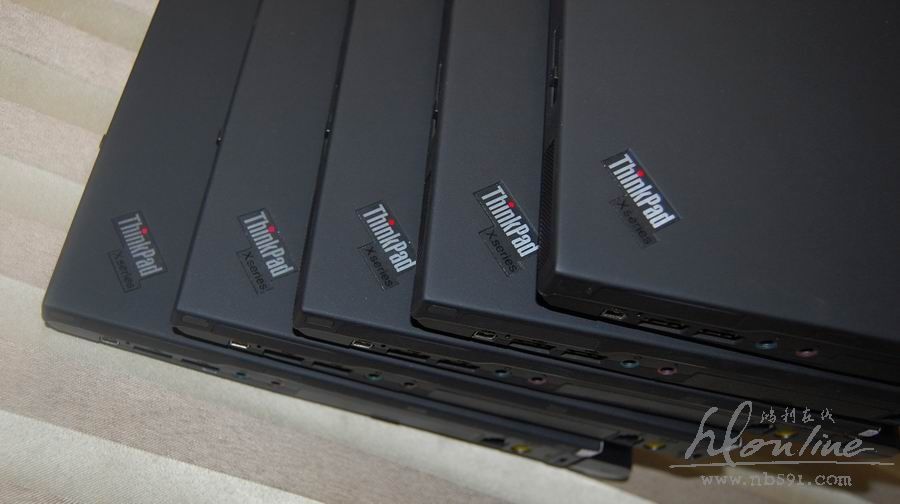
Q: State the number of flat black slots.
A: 10